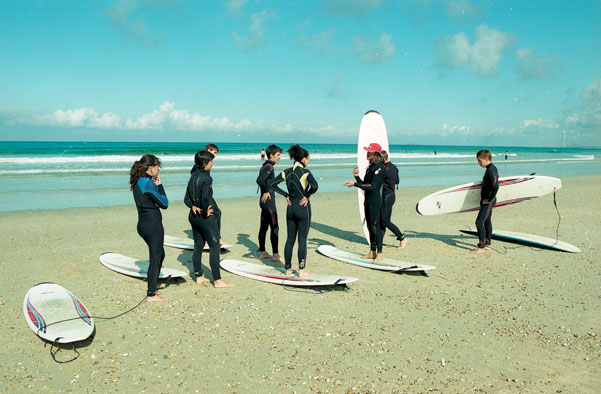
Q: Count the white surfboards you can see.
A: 8